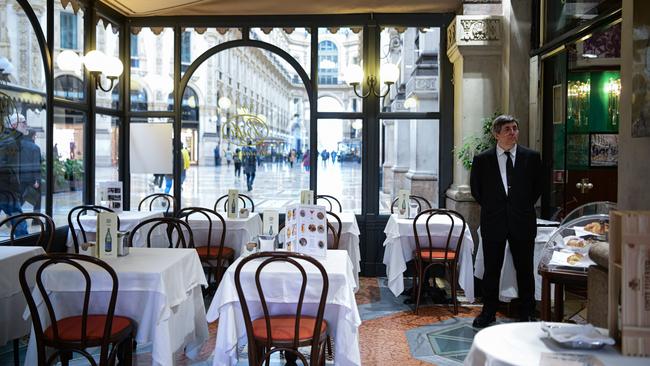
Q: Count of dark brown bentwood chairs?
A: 12